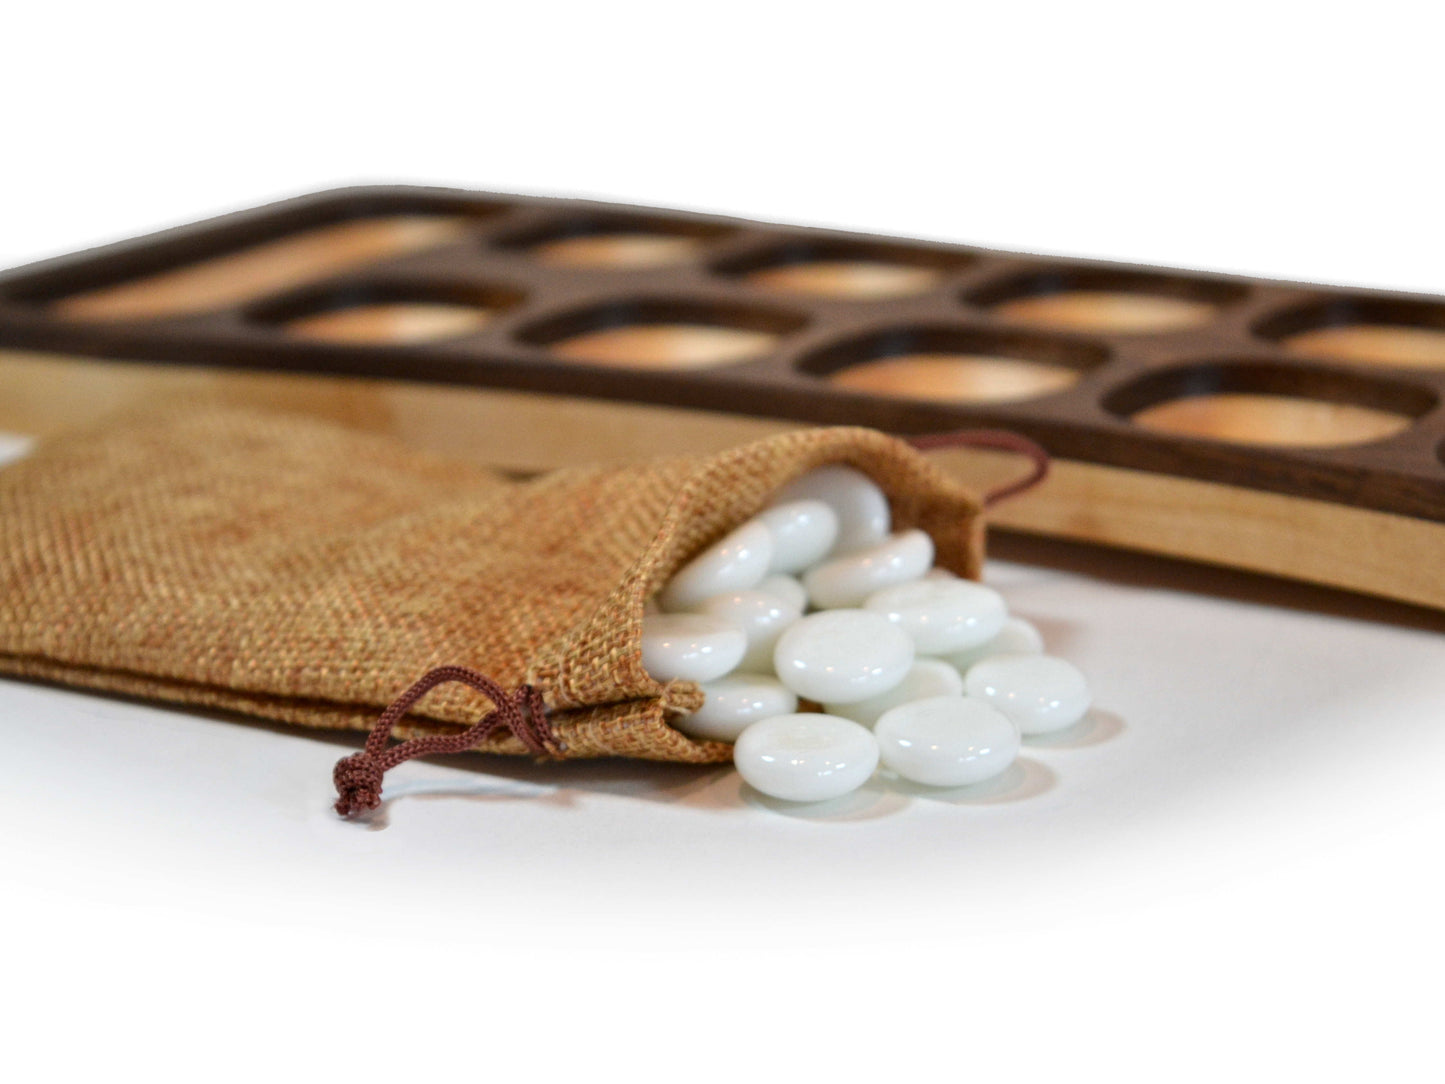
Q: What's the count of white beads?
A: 15